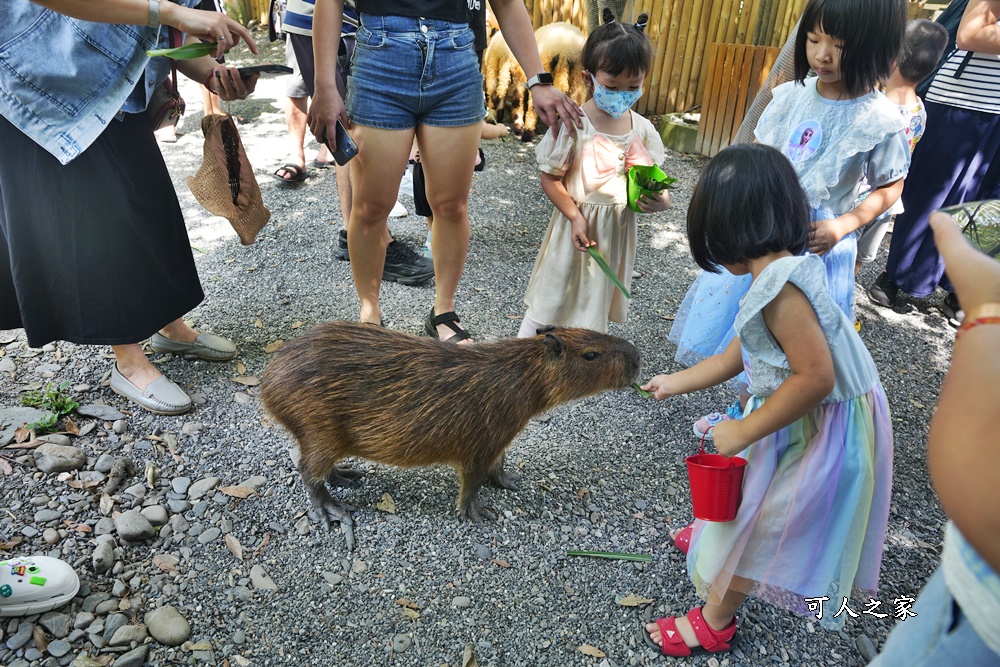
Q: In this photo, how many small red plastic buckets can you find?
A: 1